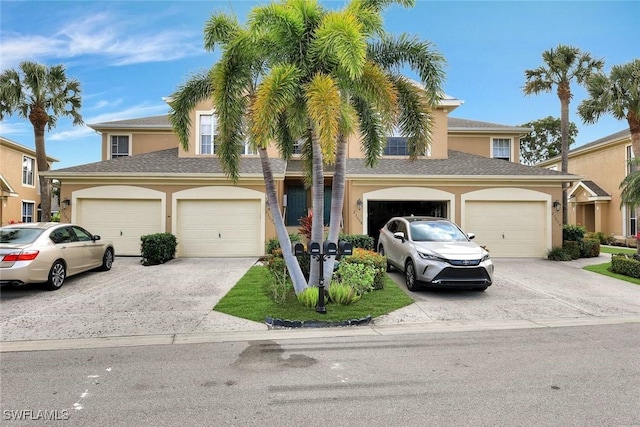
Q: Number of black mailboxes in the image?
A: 4